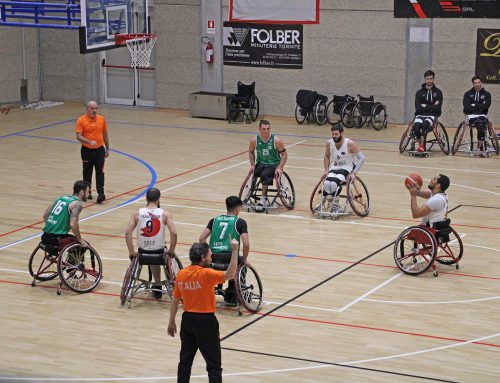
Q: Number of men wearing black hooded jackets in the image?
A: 2